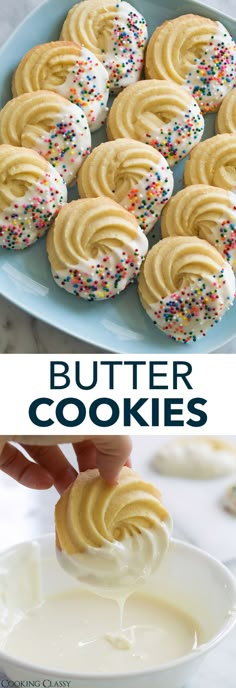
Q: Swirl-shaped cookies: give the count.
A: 13